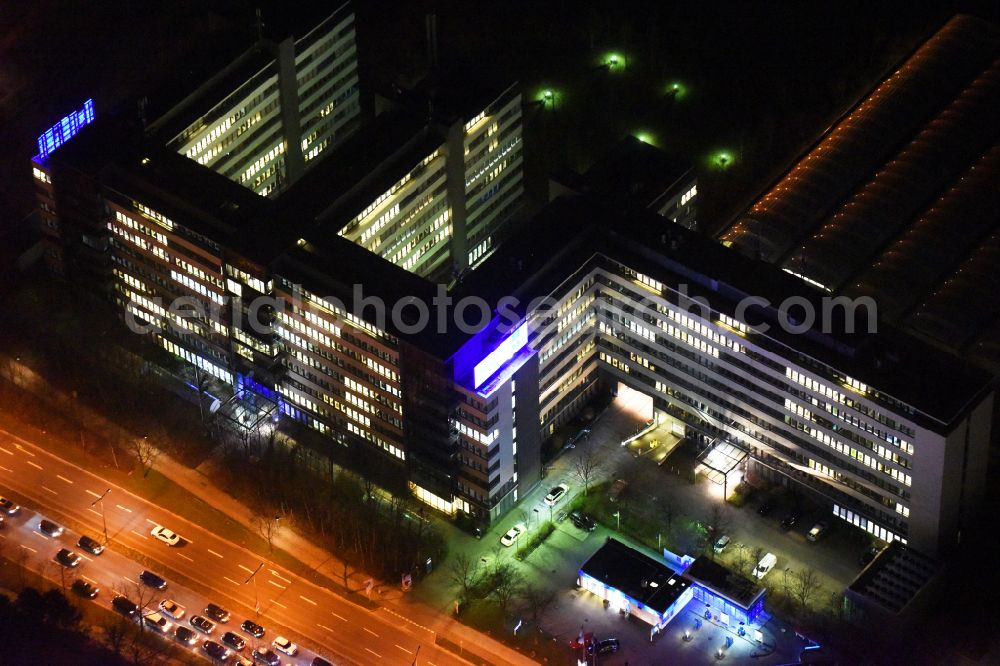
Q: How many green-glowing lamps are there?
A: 5